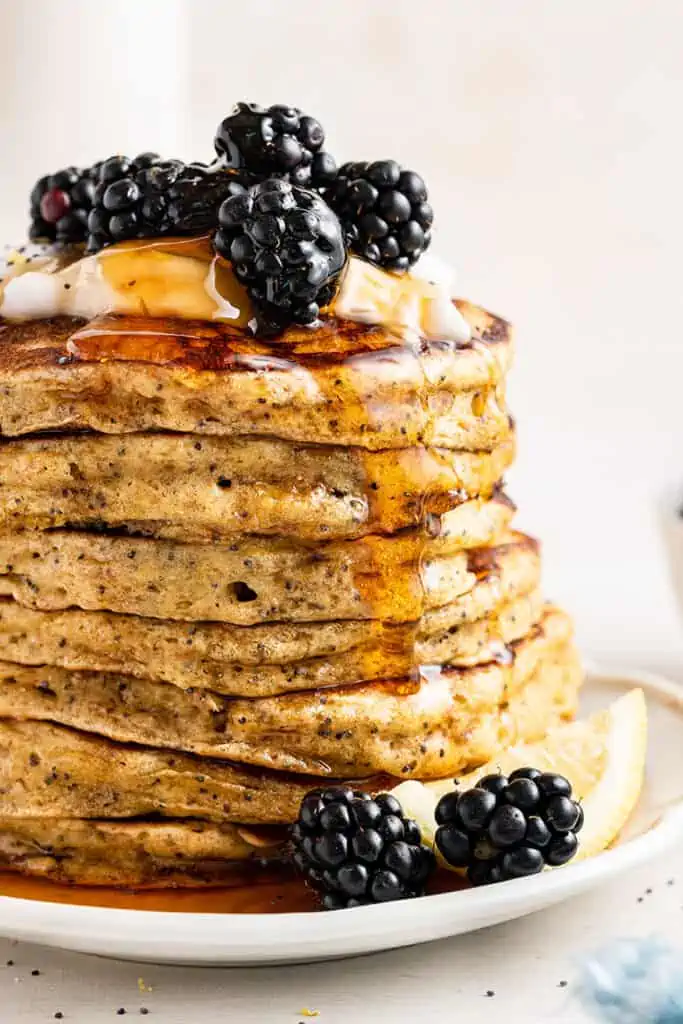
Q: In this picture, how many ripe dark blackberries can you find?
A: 7